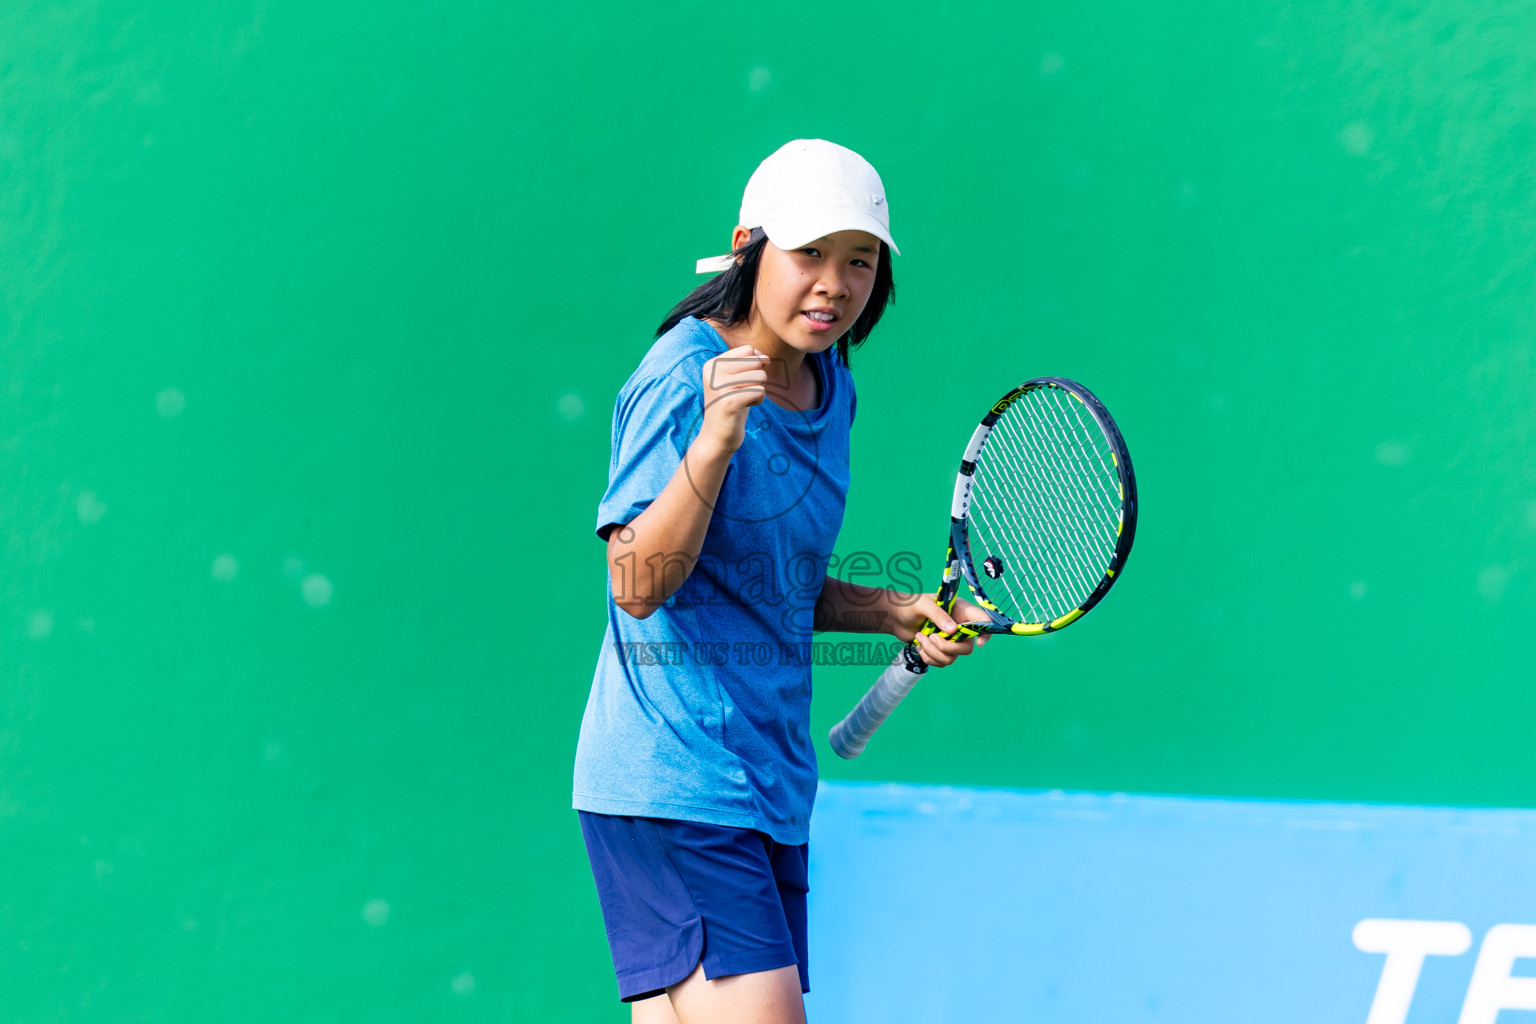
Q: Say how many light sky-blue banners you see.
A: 1